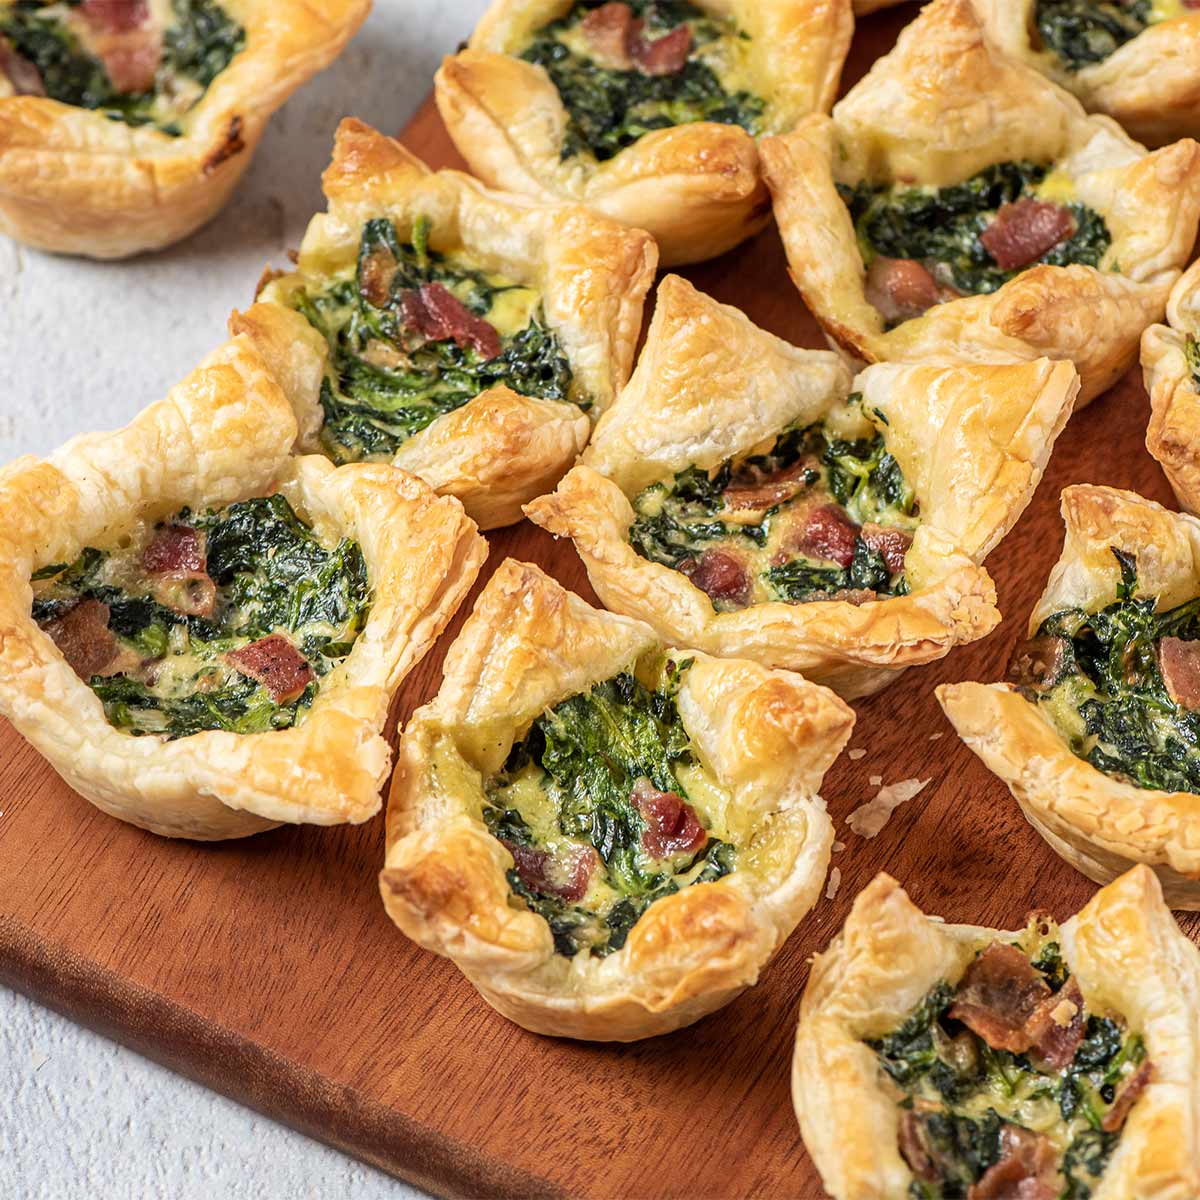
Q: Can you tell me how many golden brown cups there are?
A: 11